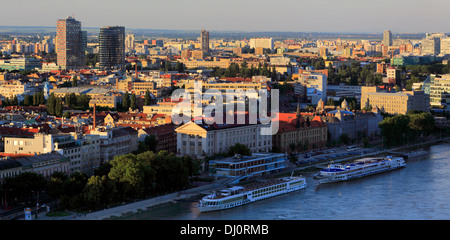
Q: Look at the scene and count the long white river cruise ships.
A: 2